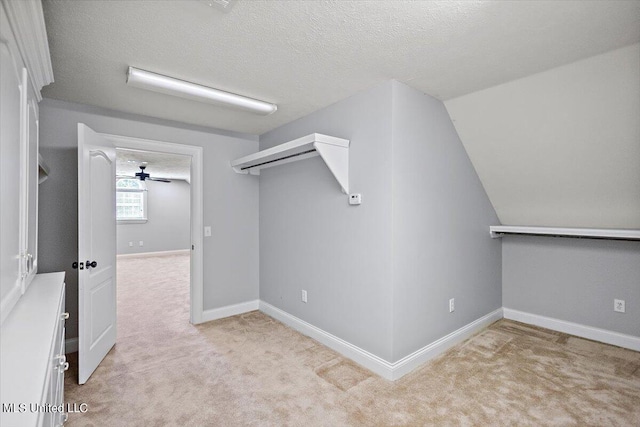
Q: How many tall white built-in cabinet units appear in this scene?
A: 1